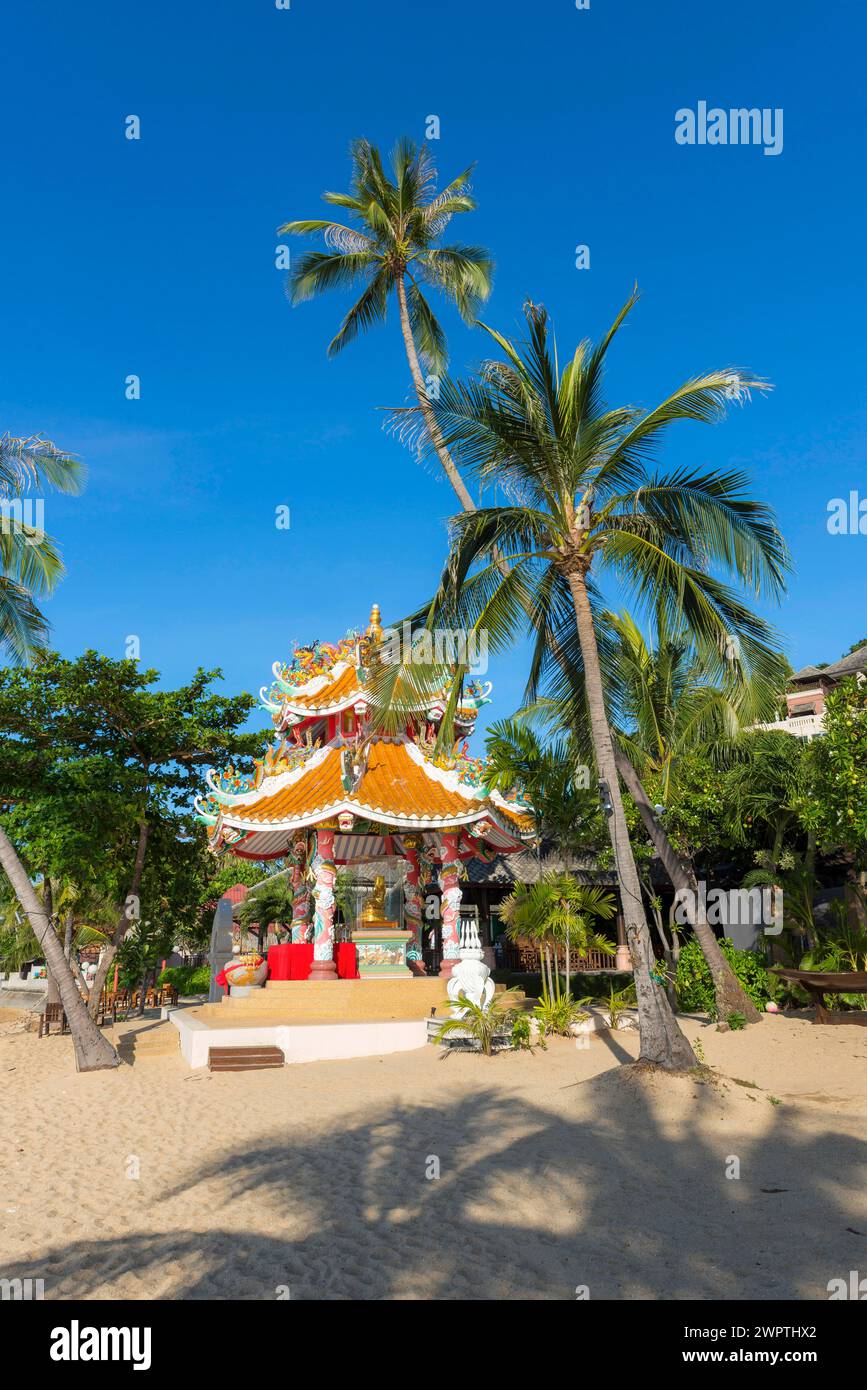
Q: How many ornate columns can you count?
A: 4